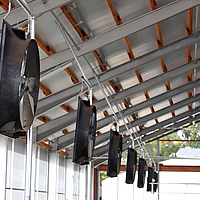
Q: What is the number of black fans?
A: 7